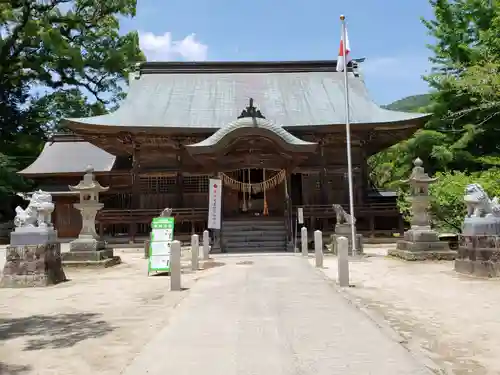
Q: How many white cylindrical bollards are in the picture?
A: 6